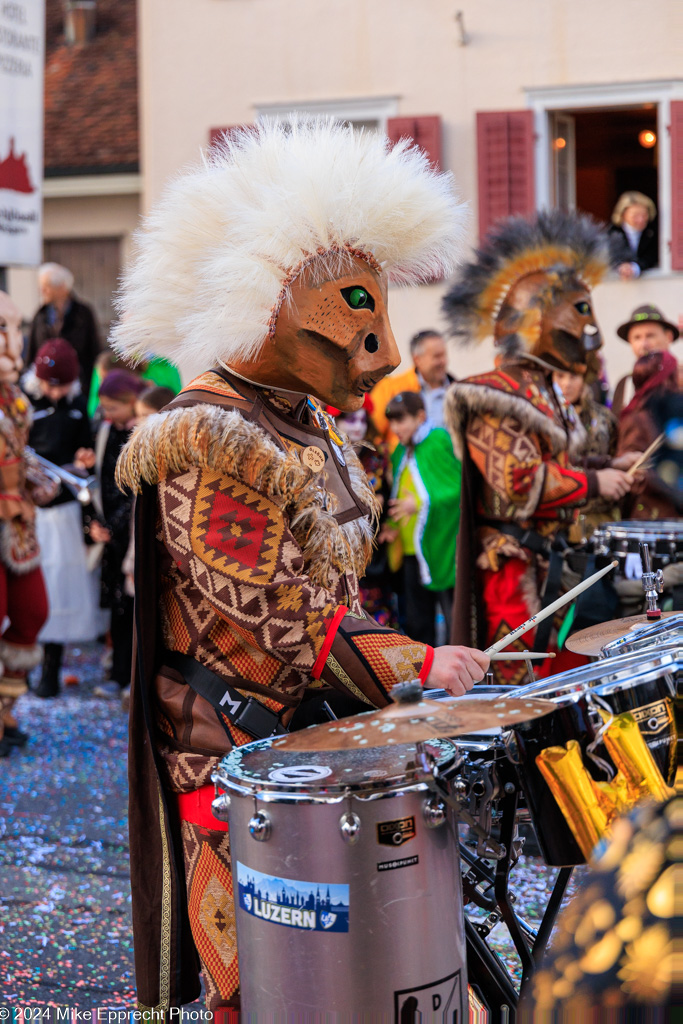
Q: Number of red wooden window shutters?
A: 4